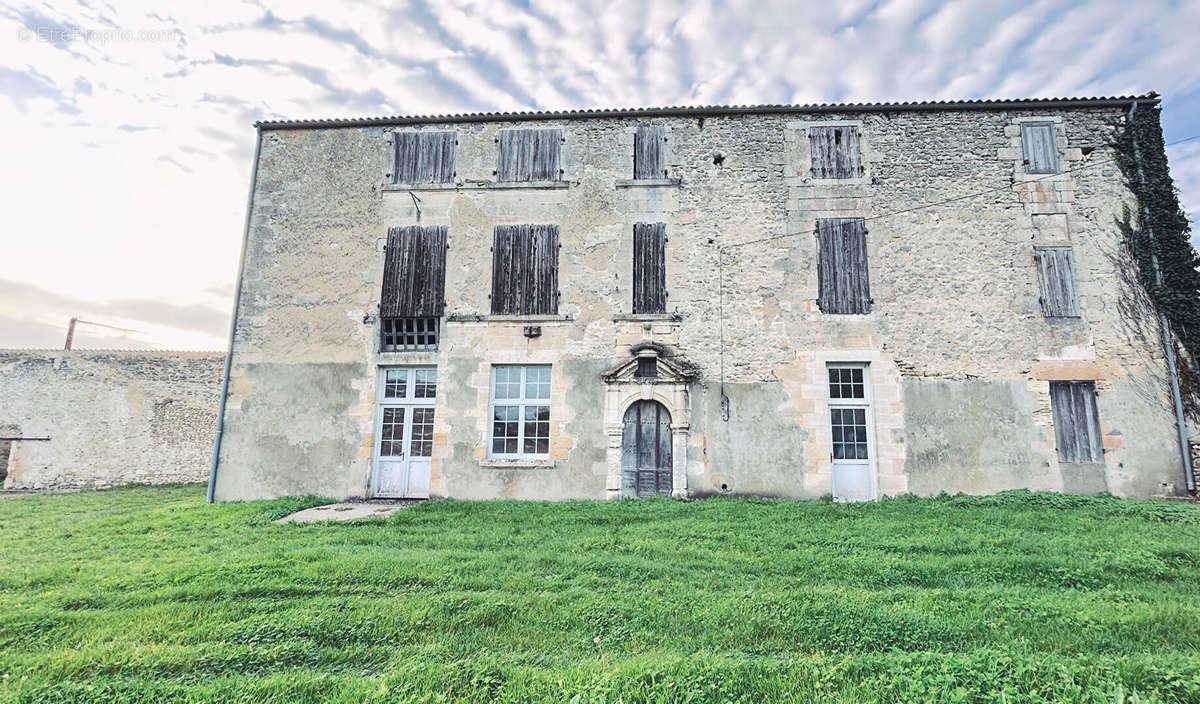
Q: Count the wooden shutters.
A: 11